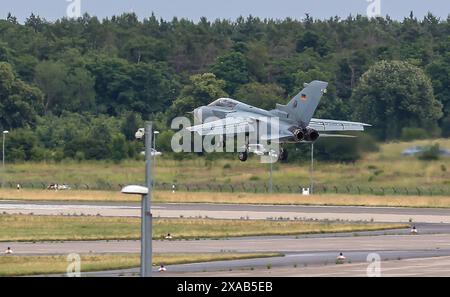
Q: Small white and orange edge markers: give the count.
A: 5